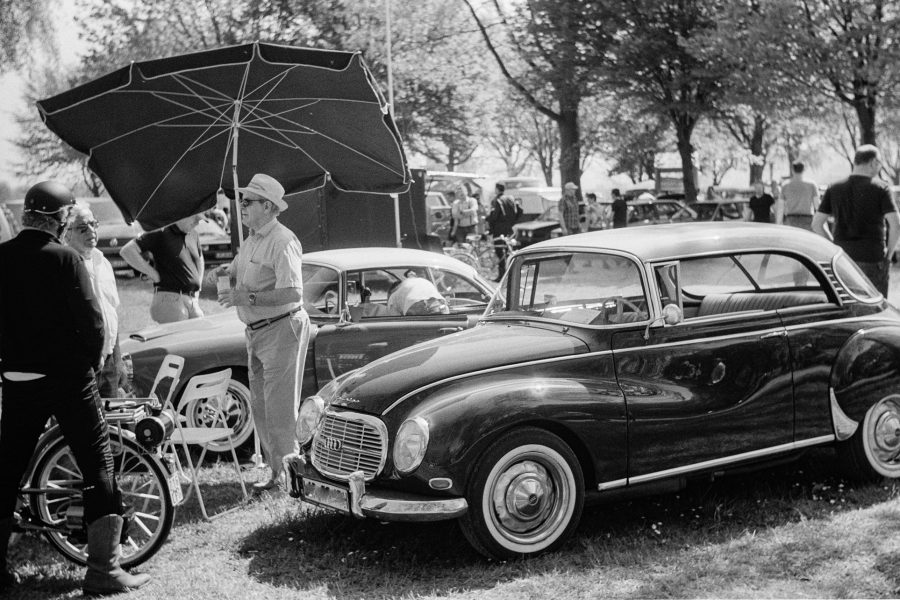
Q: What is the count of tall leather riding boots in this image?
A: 1